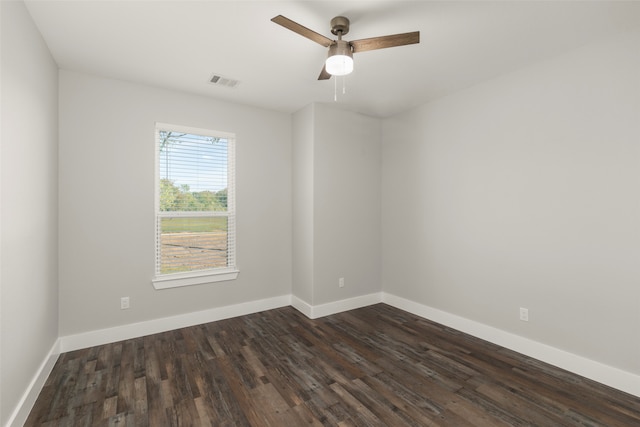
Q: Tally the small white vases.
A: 0